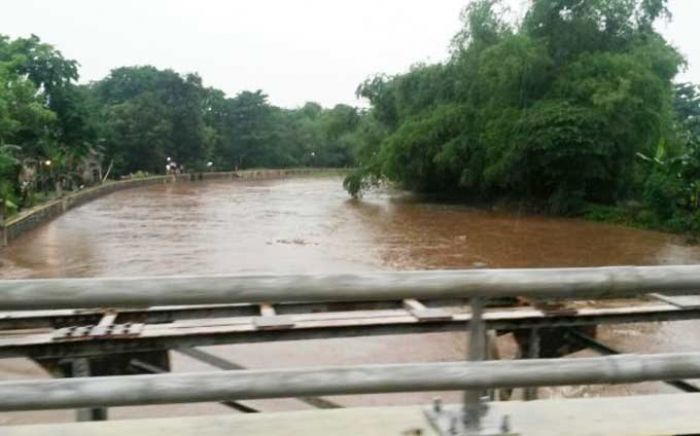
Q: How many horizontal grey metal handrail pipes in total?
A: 2